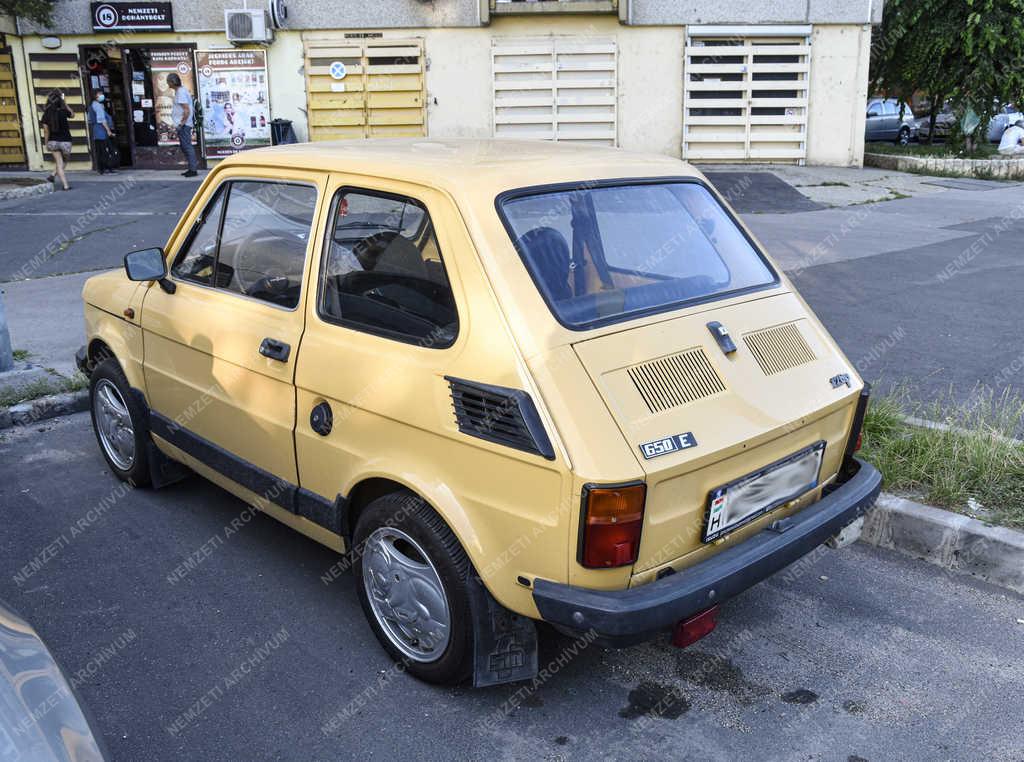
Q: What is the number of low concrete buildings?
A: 1